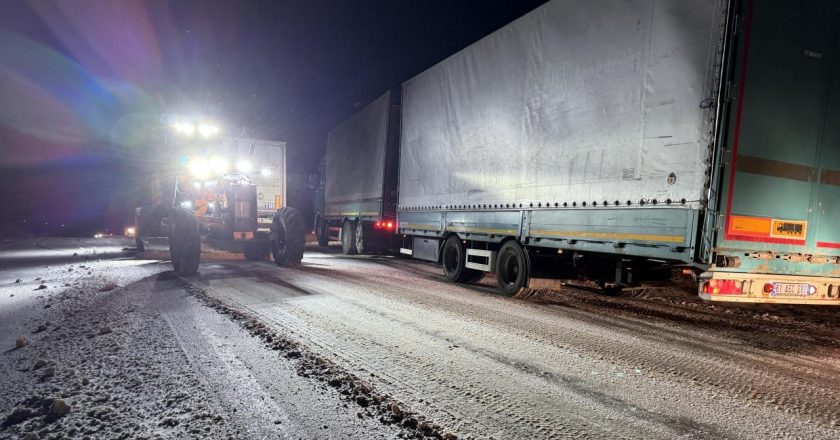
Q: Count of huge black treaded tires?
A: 2